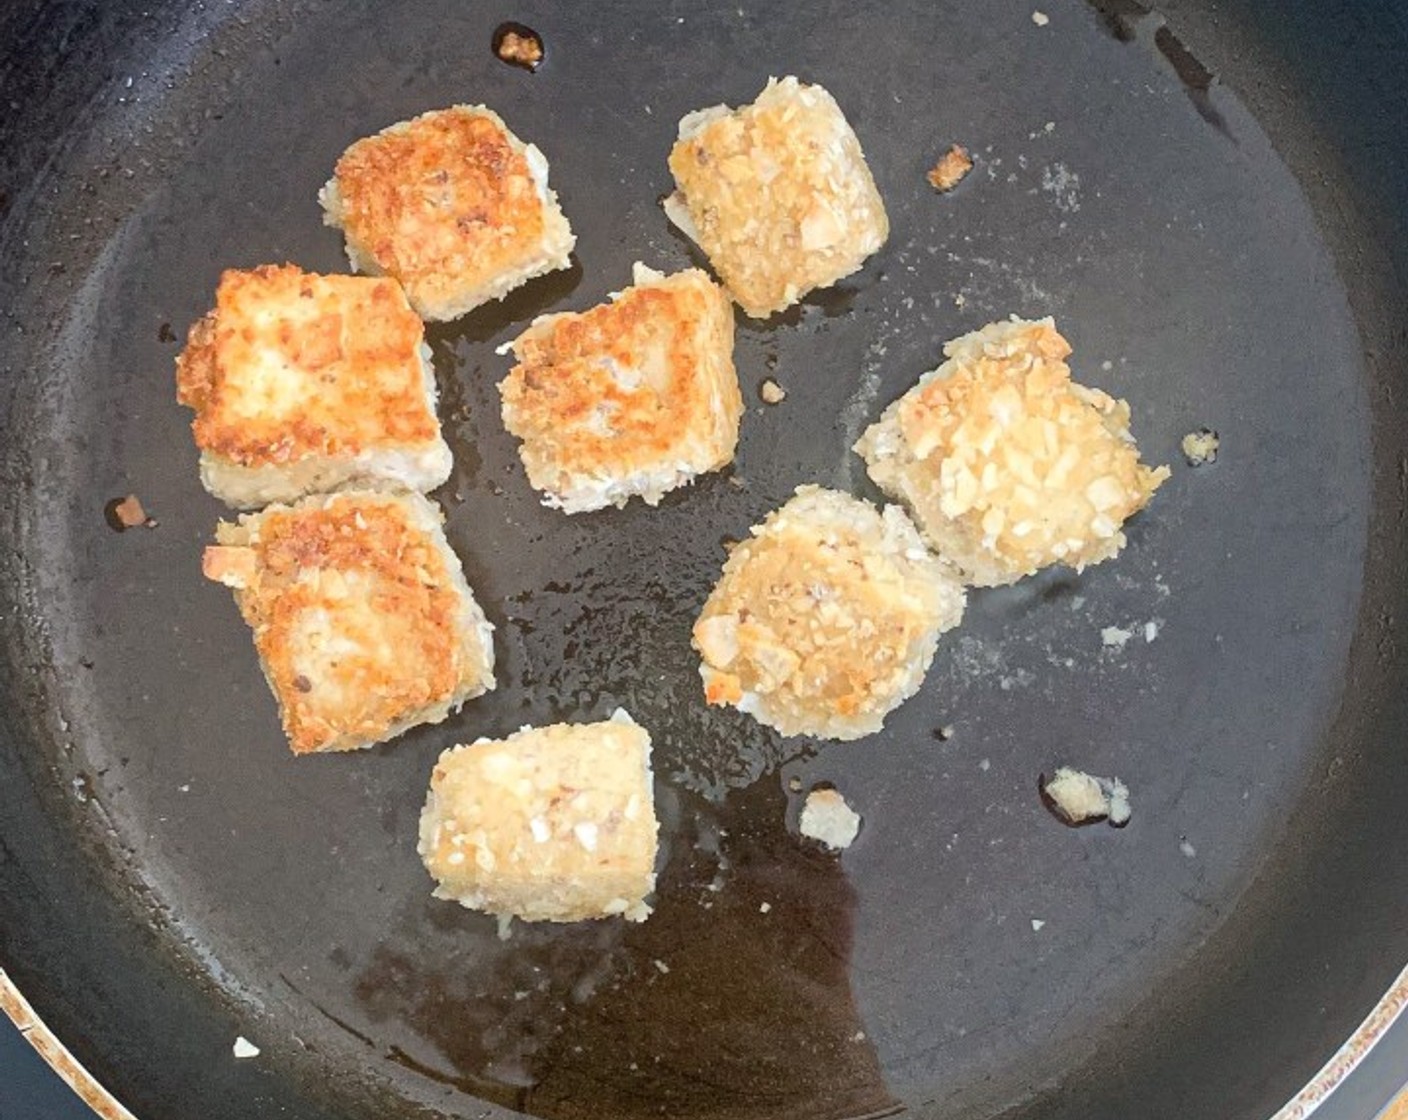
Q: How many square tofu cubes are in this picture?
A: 8